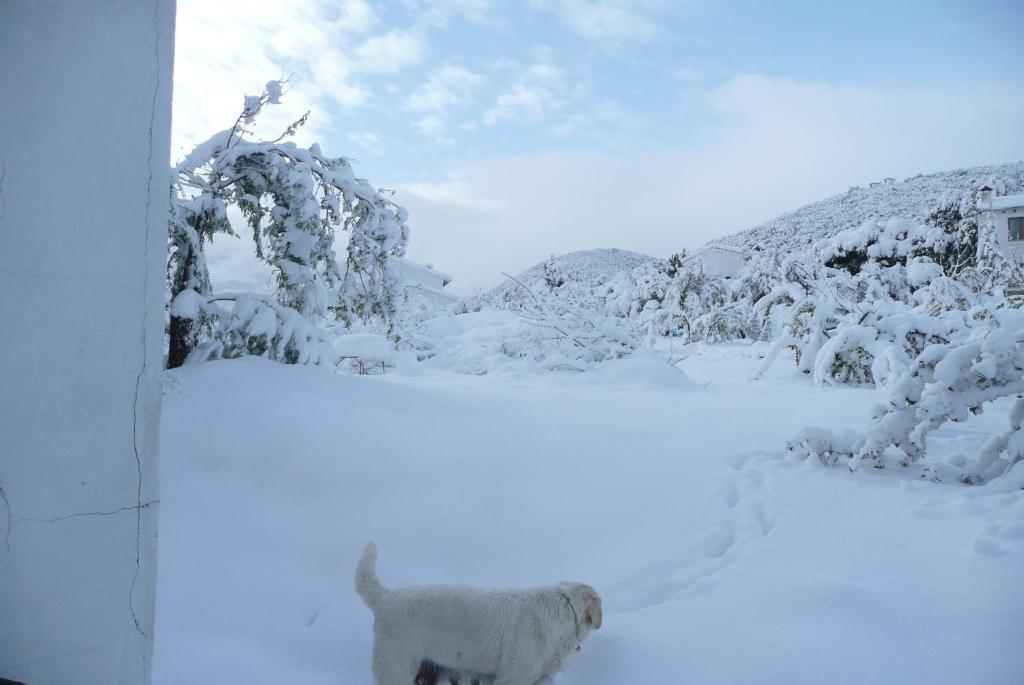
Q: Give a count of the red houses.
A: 0